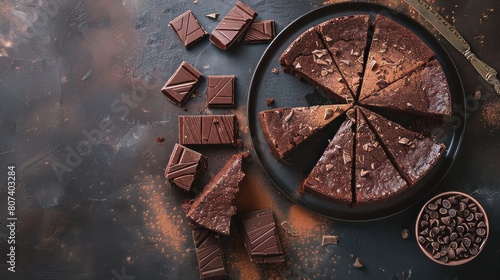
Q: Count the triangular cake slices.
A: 9